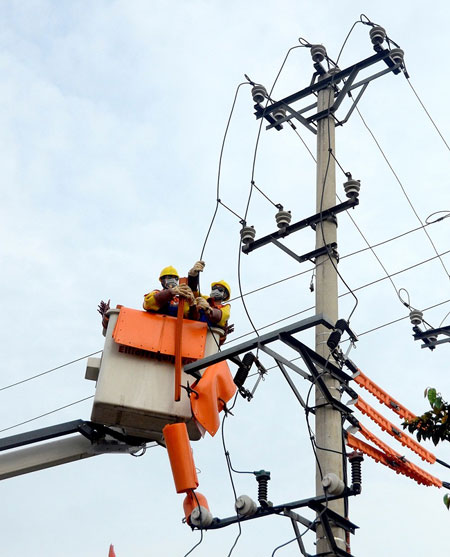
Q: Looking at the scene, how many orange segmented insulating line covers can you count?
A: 4